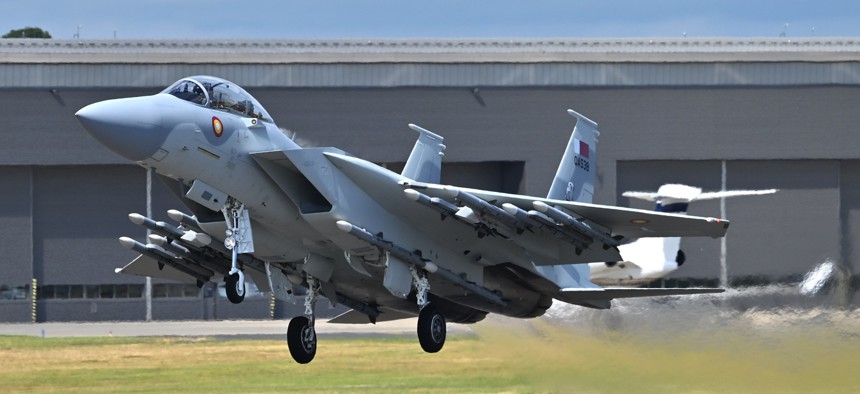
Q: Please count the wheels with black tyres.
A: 3